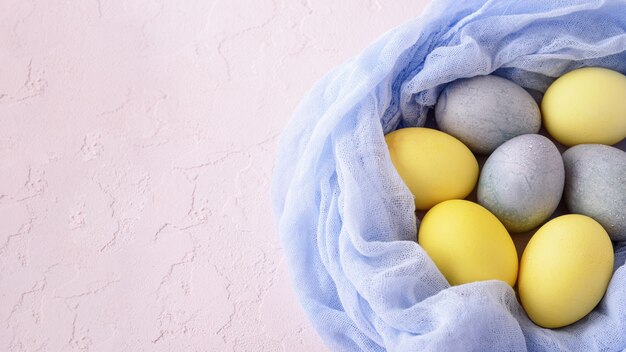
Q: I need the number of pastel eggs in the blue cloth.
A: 7